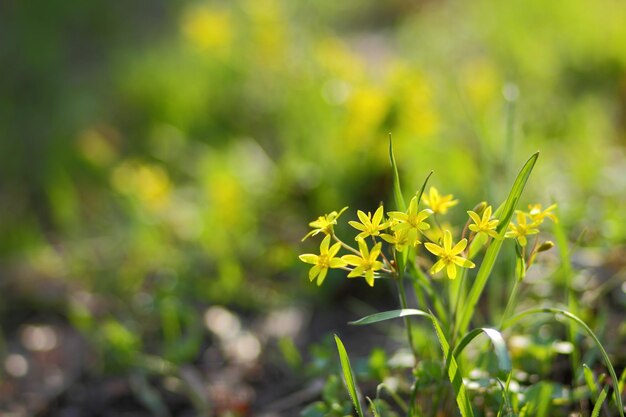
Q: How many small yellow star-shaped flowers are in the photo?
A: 11